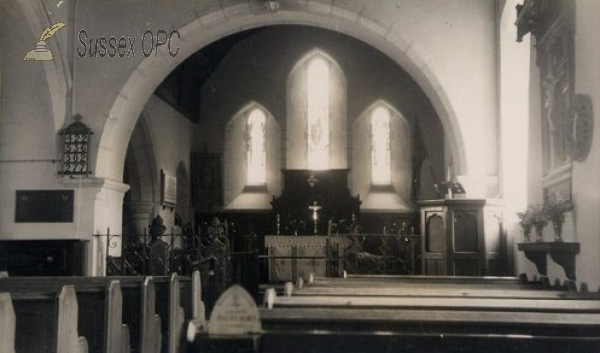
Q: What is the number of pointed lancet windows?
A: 3